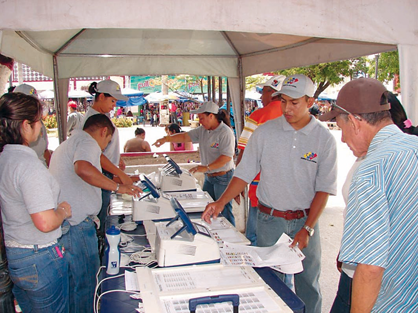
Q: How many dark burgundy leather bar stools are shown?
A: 0